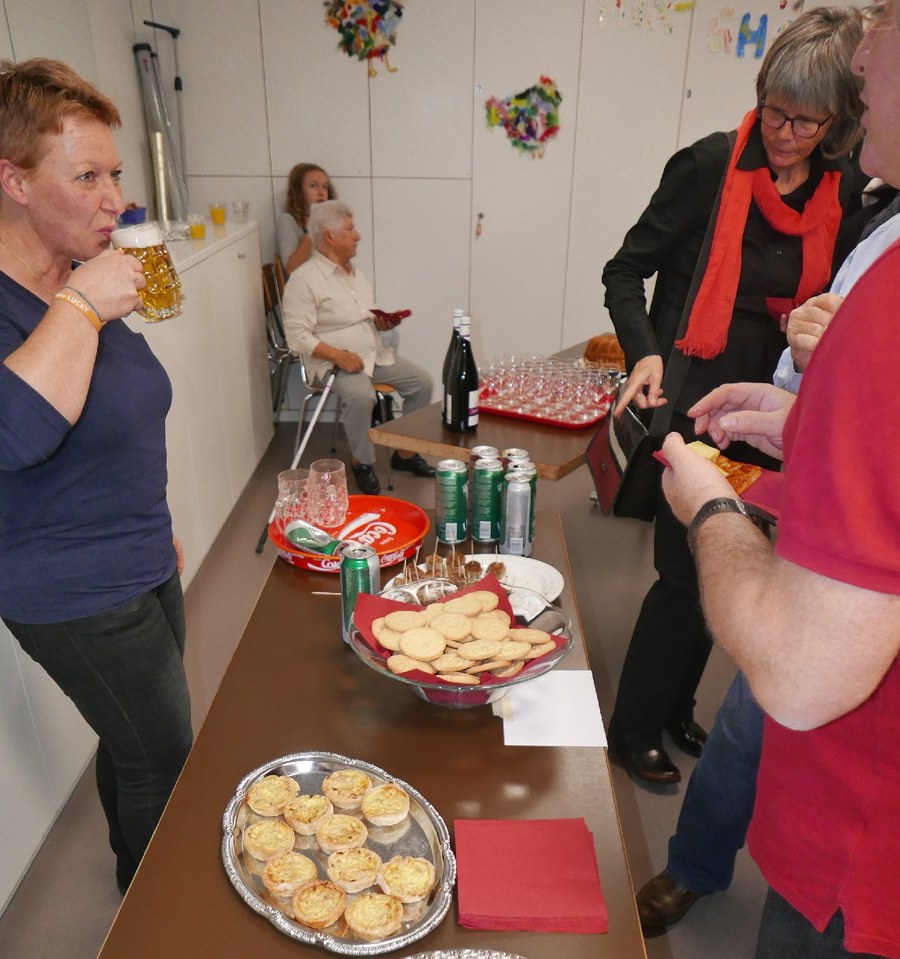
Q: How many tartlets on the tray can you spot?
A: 11